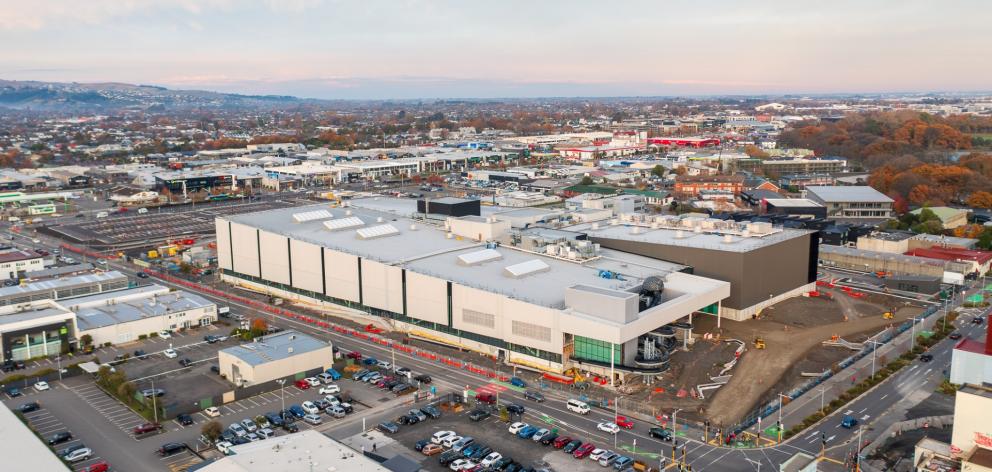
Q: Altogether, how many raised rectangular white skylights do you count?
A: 5